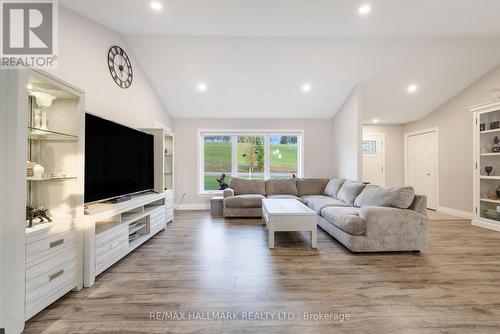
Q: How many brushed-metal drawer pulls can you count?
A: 2